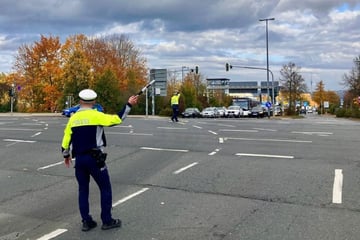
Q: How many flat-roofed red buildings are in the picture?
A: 0